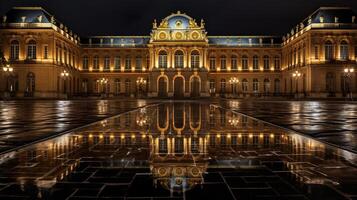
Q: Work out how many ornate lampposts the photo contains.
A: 7